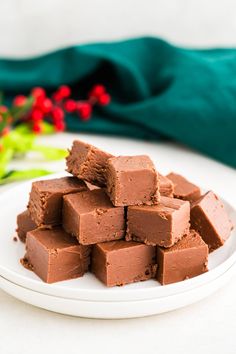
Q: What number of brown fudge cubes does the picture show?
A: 12